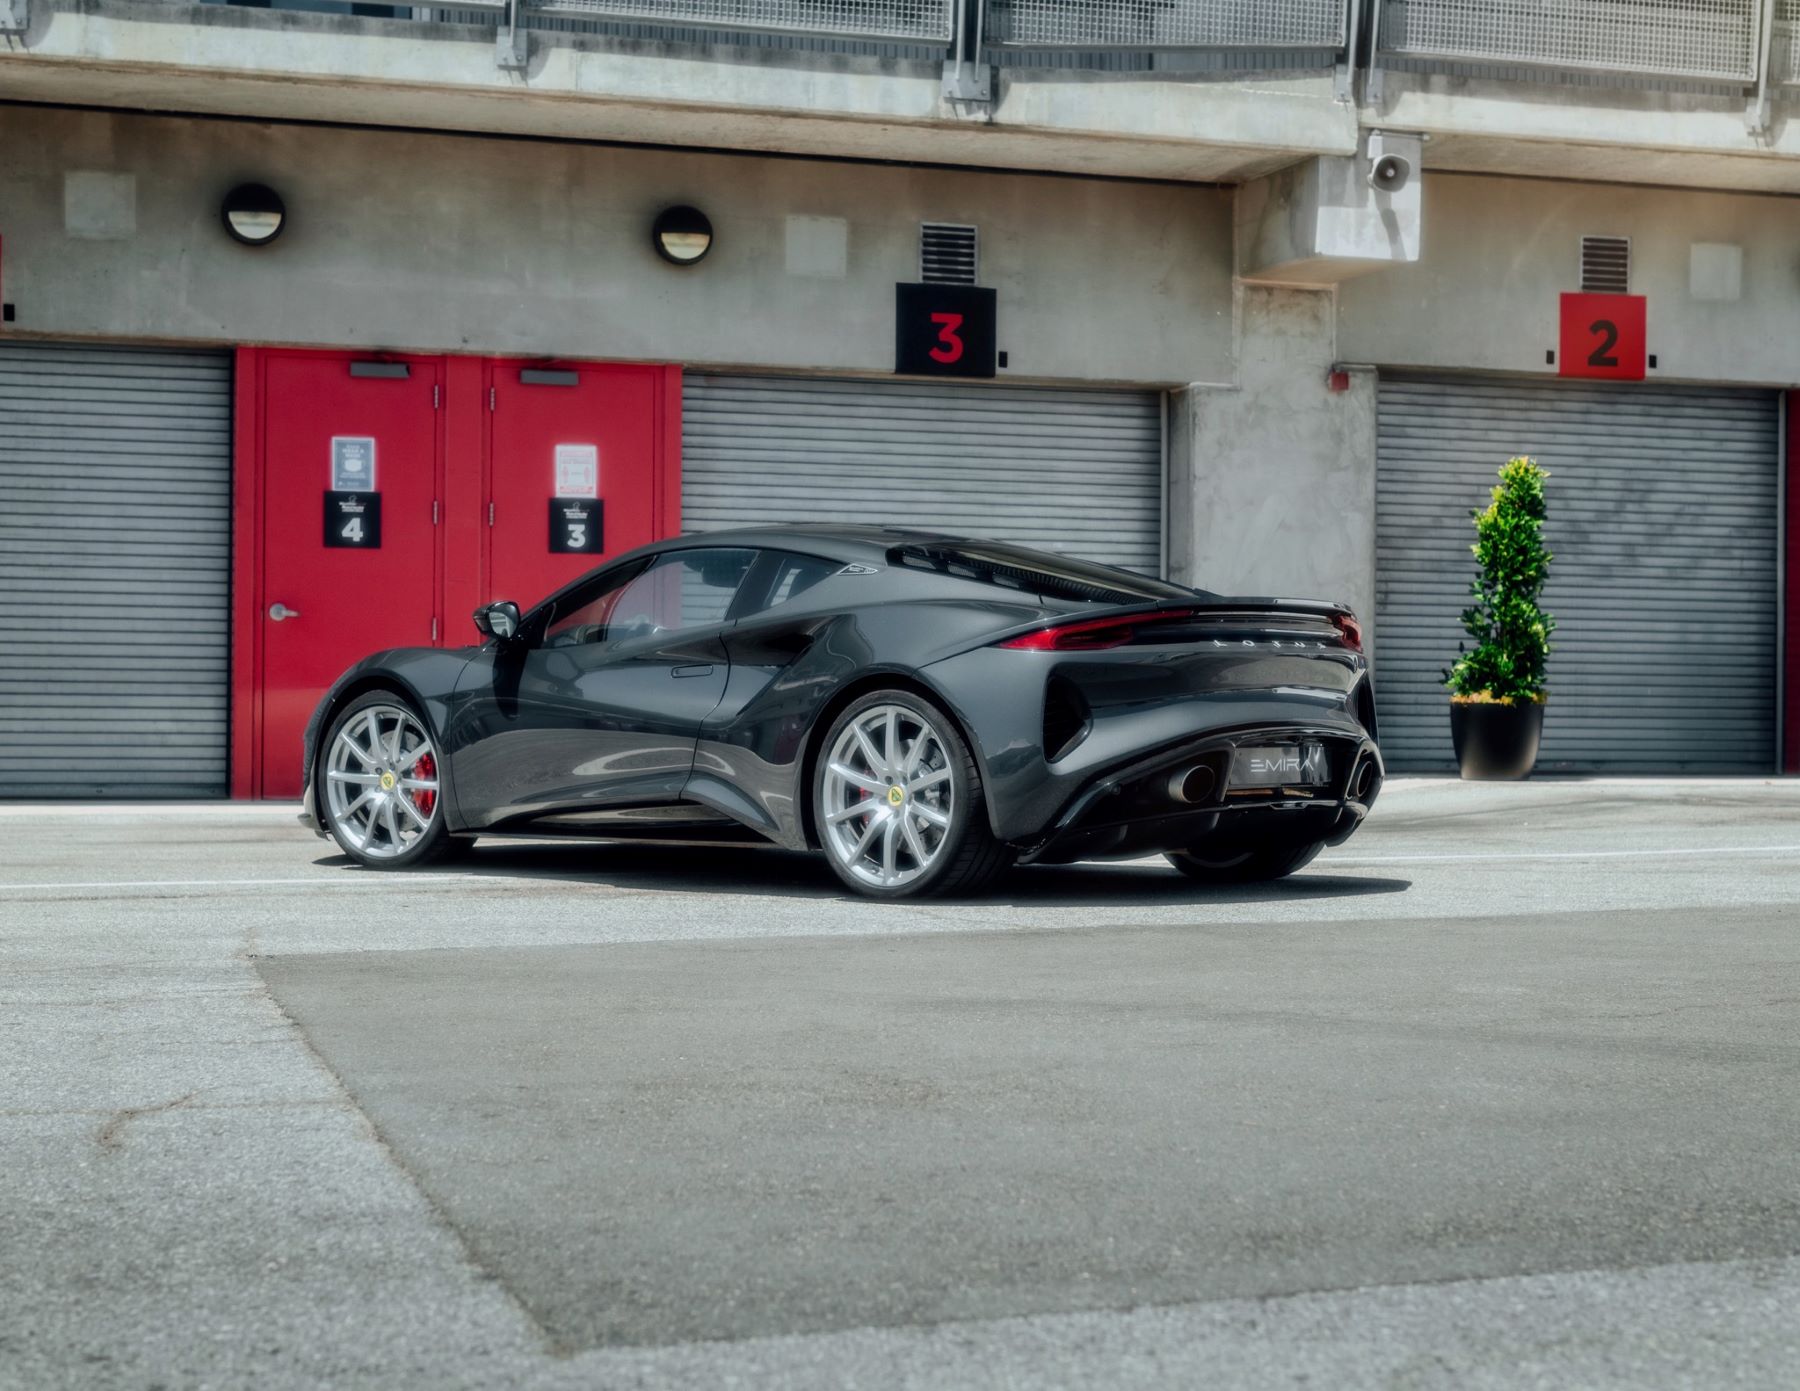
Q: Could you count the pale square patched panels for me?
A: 3